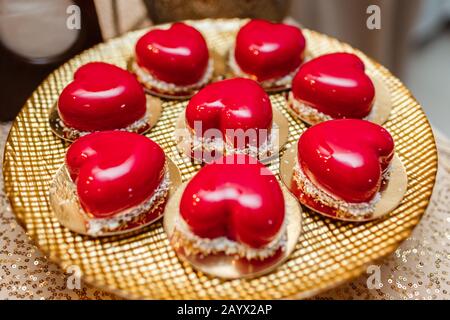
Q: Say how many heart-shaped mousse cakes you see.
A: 8